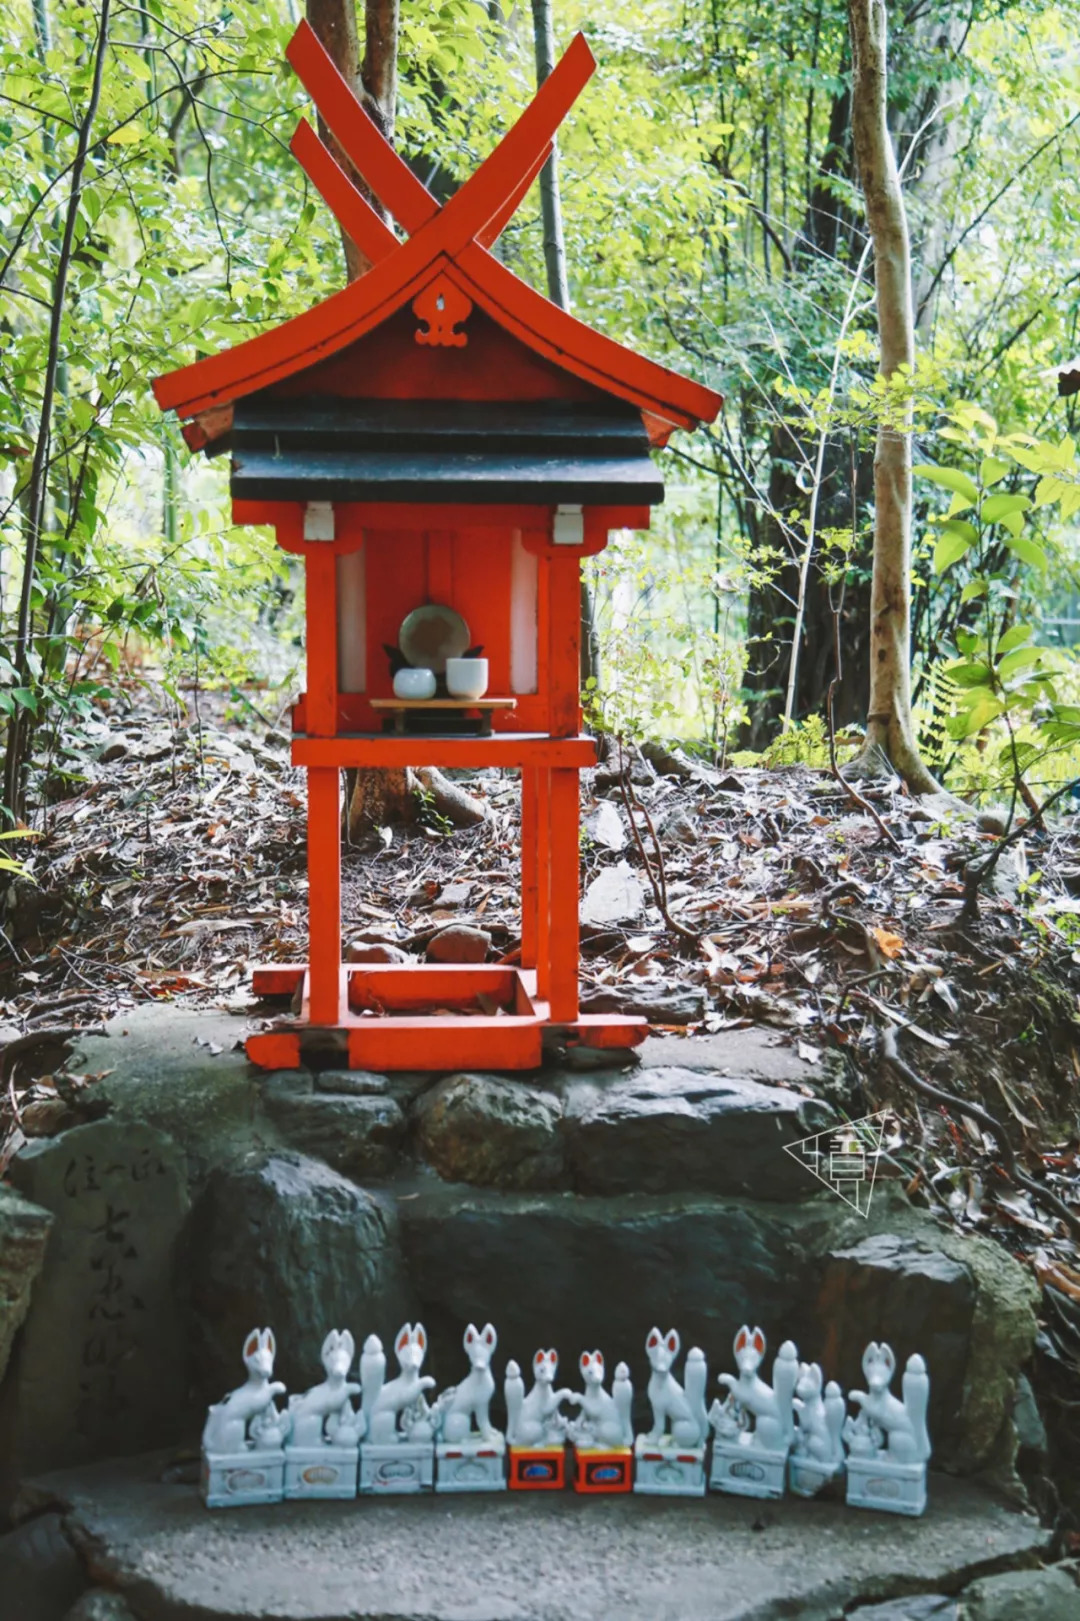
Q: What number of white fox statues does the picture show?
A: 10